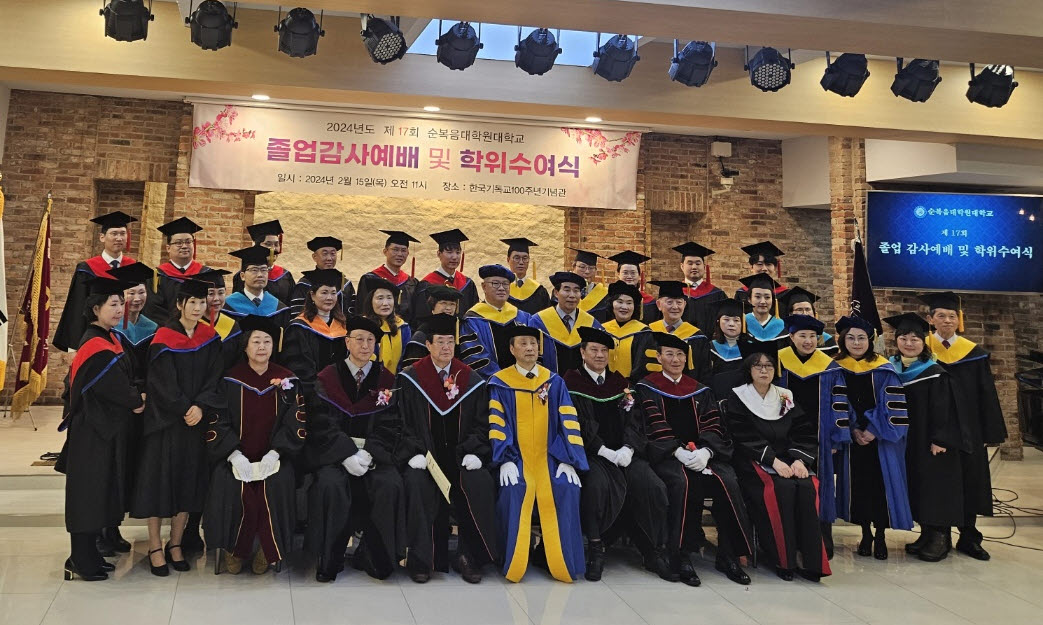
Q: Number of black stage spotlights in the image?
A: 12